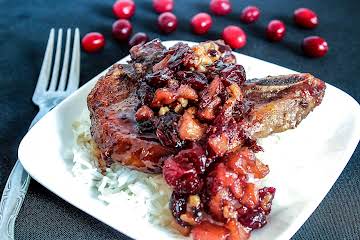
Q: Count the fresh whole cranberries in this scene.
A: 13